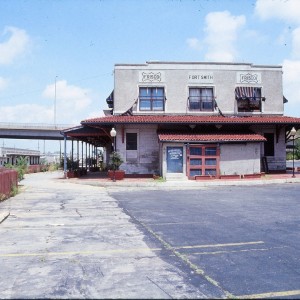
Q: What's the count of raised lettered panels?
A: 3